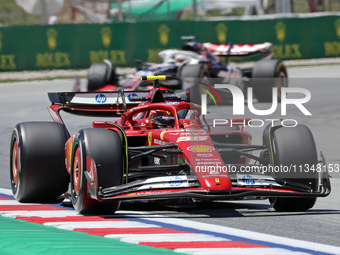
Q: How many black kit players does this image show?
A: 0